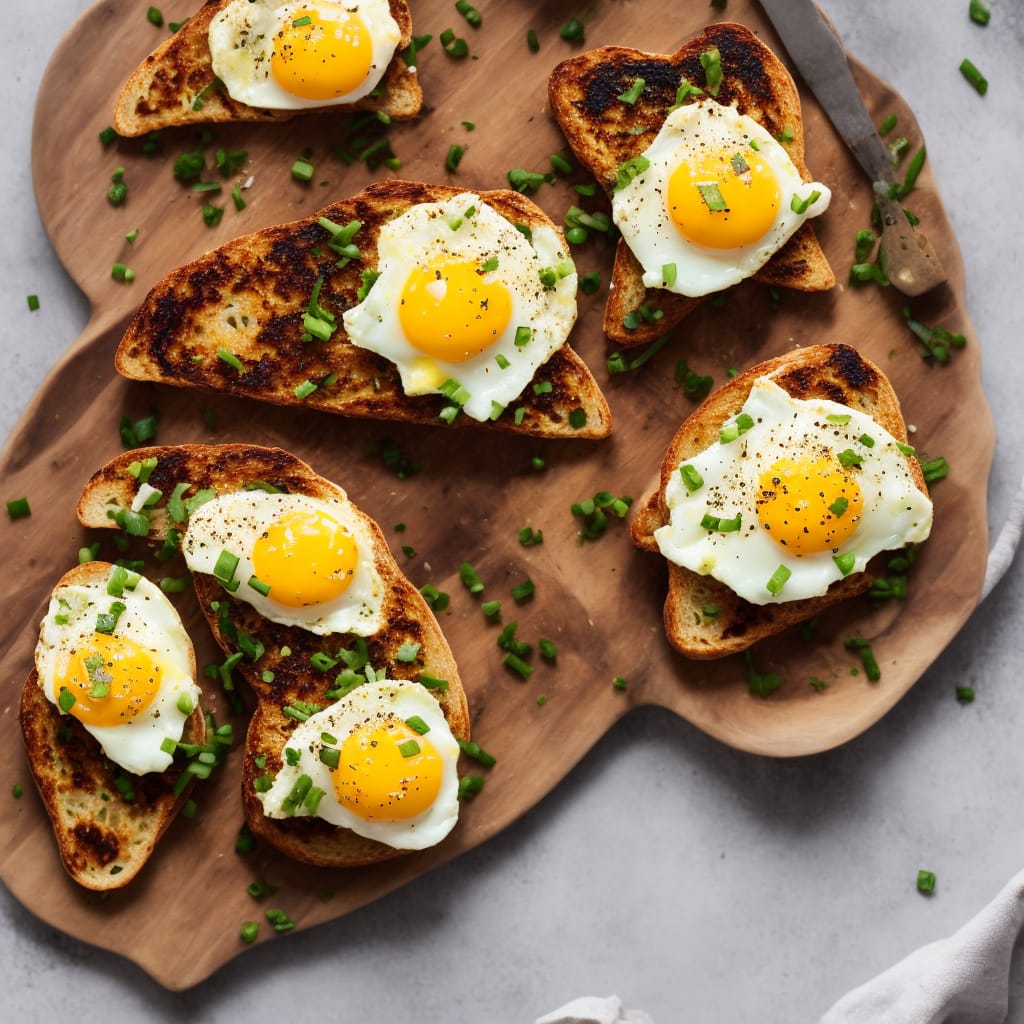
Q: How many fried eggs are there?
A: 7